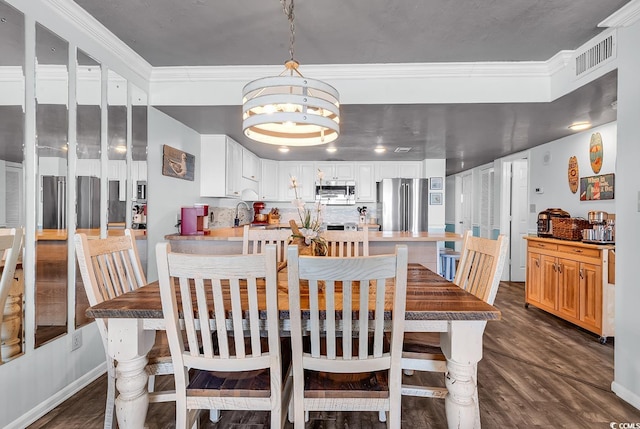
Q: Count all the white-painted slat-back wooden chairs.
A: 6